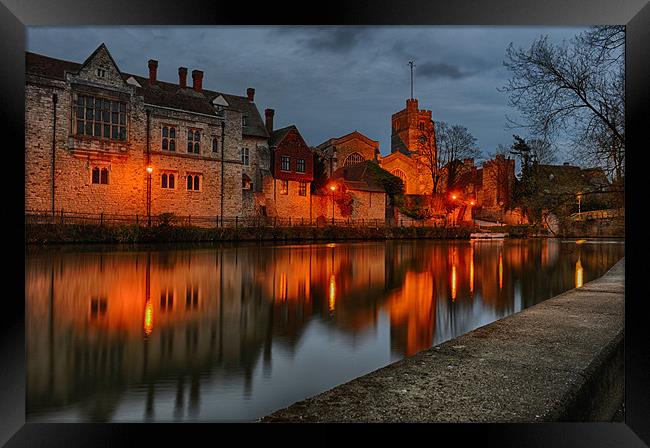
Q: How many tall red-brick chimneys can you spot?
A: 5